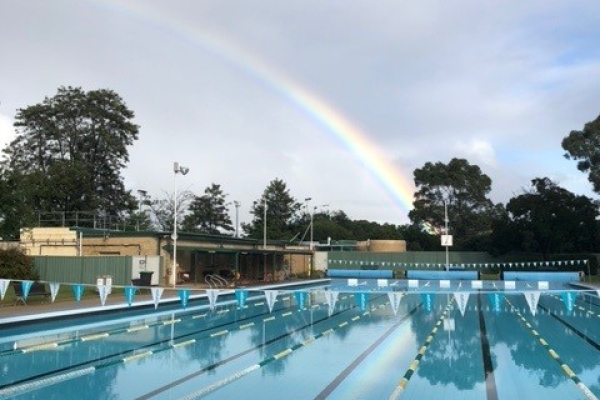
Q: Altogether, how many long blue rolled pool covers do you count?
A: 3